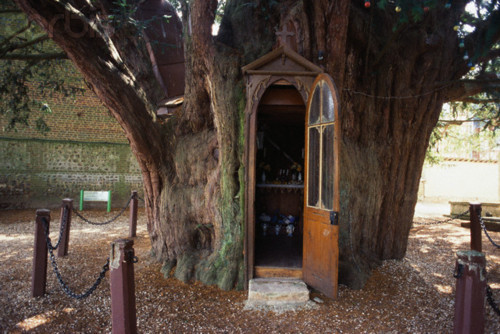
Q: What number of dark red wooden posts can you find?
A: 6